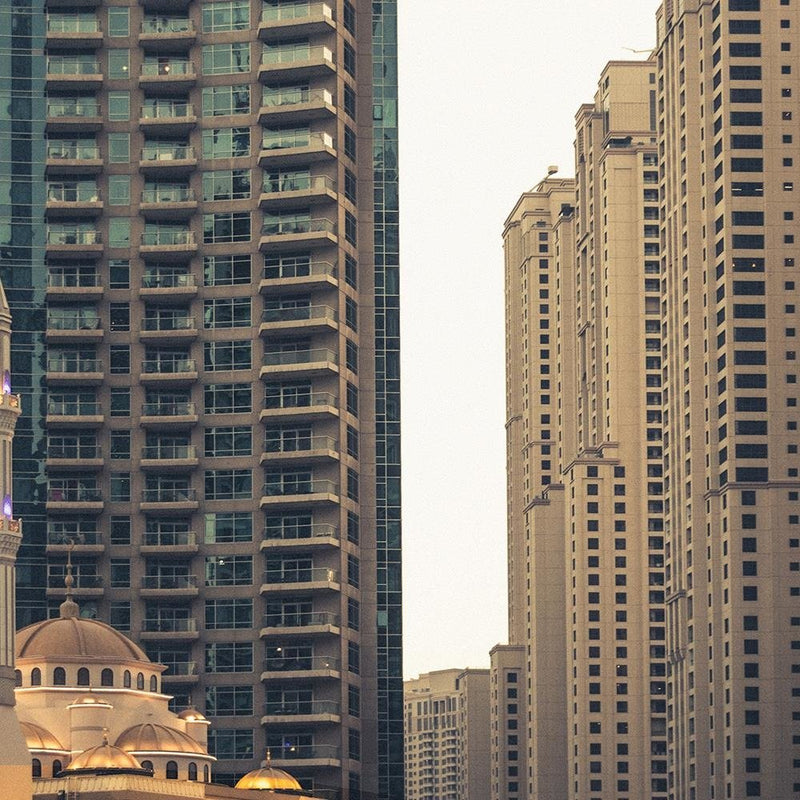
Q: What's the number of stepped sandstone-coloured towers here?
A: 3